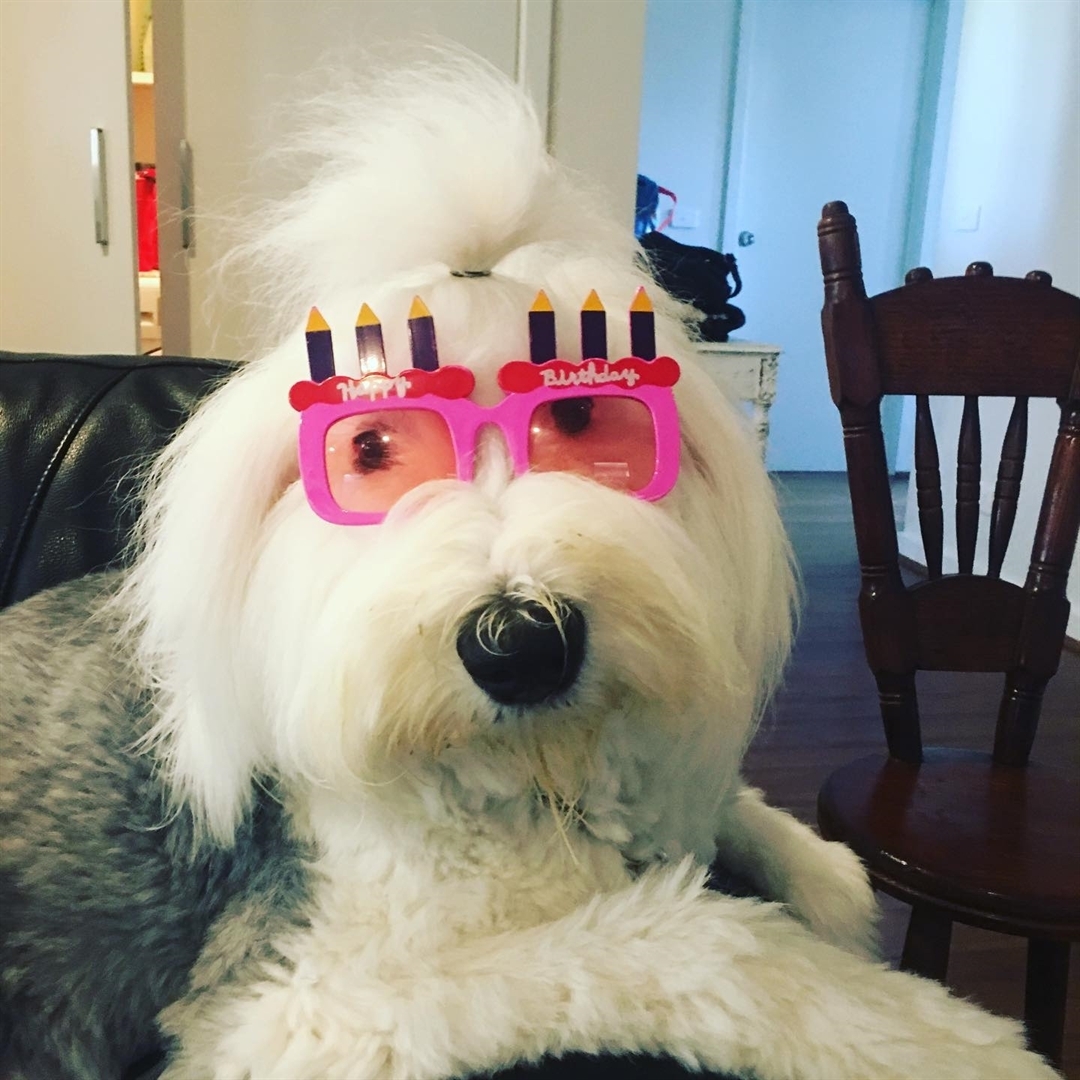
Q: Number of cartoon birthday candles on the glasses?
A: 6